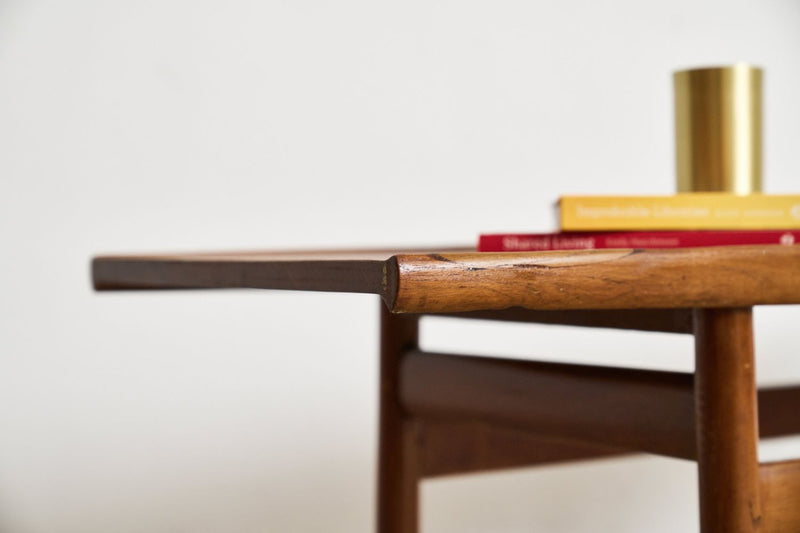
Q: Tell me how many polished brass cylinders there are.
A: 1